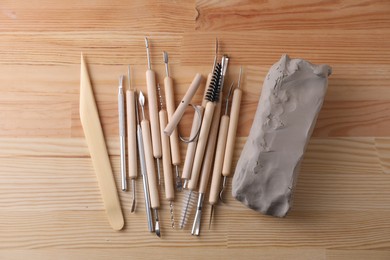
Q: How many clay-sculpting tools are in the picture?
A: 14